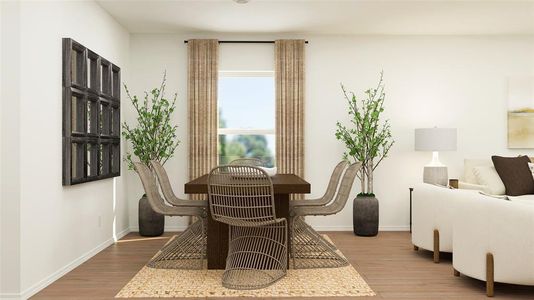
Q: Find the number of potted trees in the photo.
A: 2